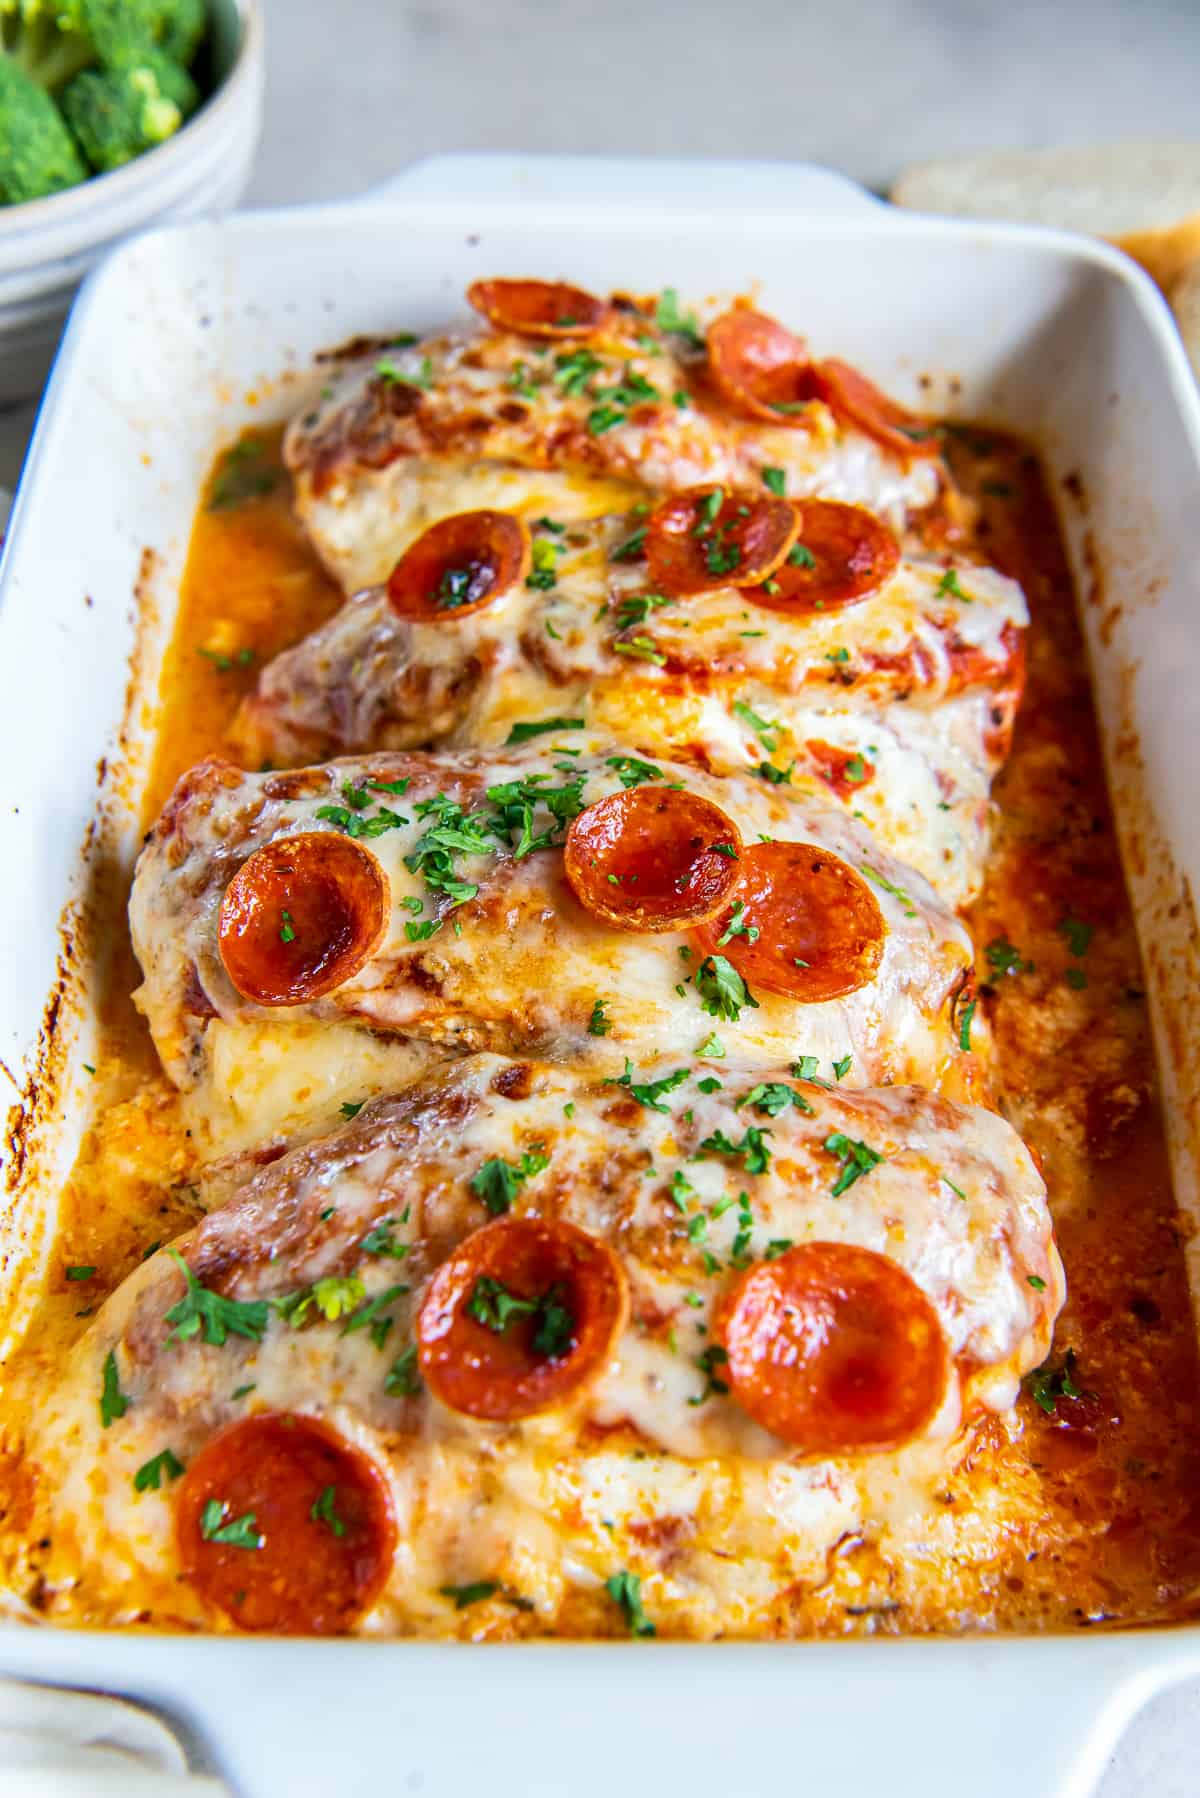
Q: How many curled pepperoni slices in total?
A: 12